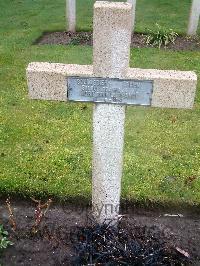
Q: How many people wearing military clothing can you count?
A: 0